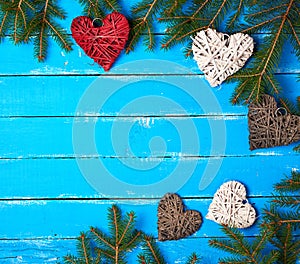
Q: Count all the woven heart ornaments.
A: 5